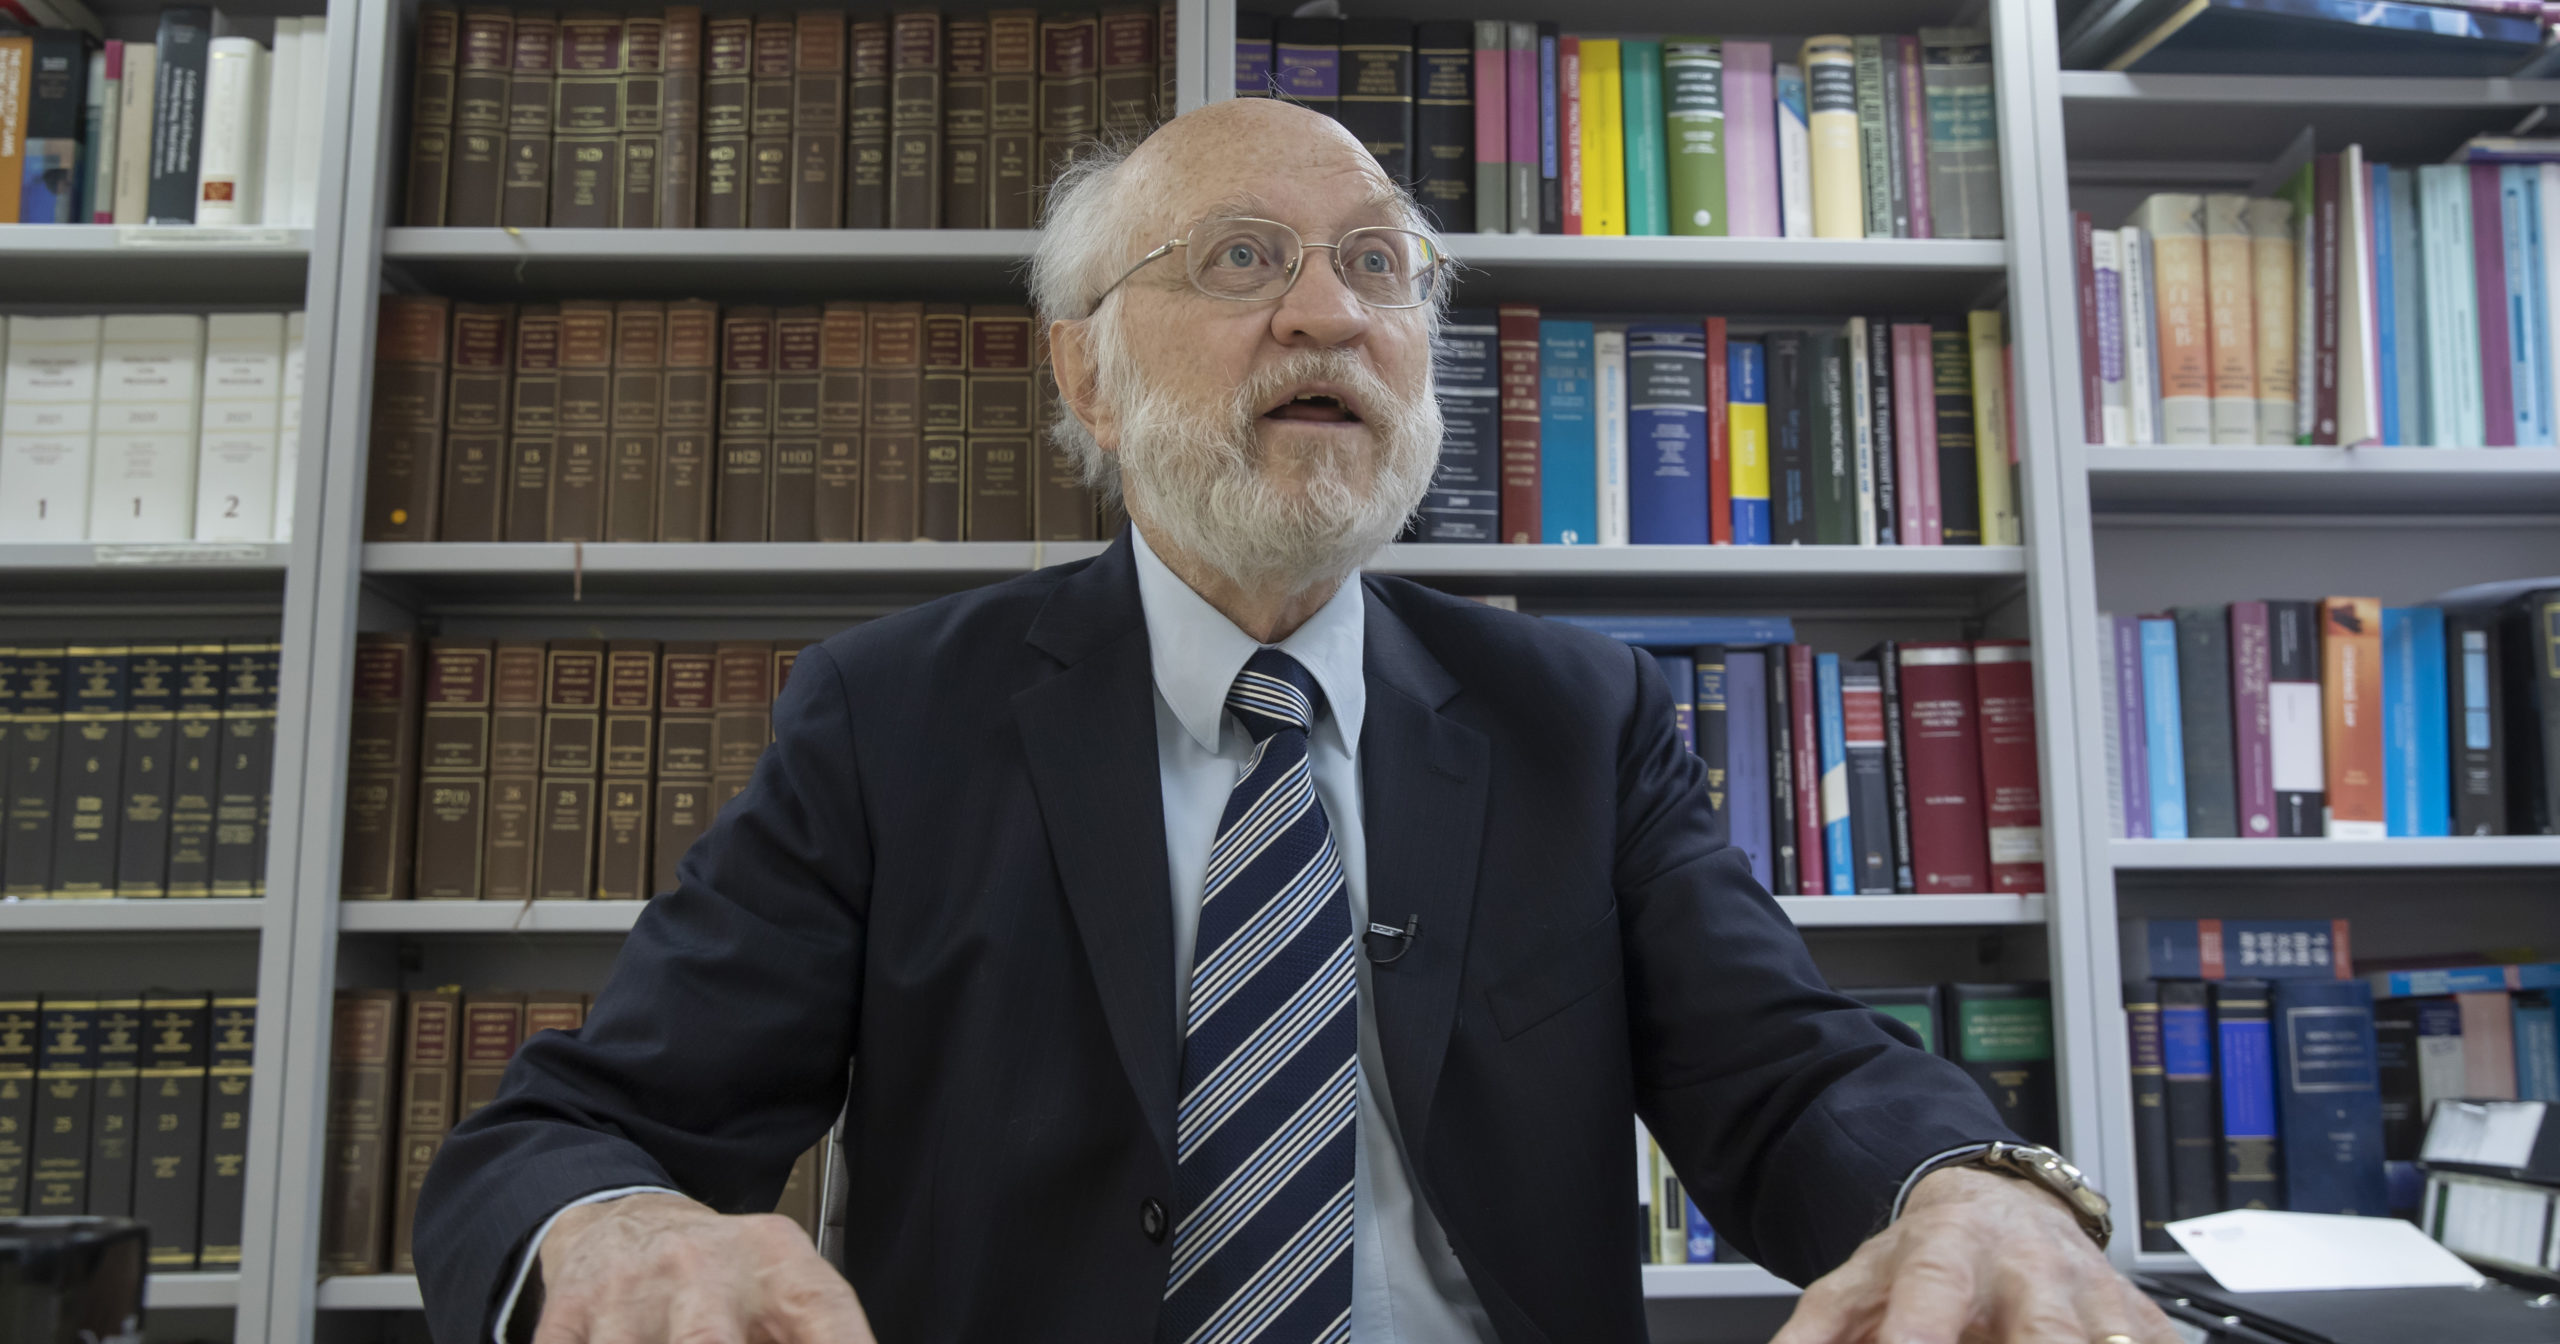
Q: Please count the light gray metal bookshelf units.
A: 4